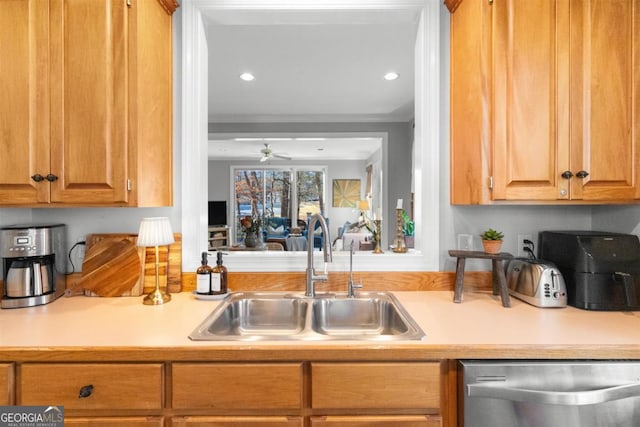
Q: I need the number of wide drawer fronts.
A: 3